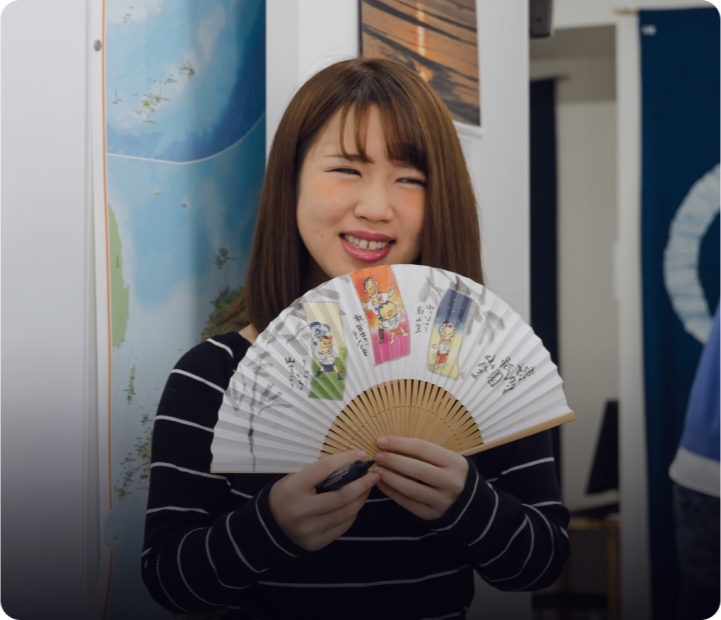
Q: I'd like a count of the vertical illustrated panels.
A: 3